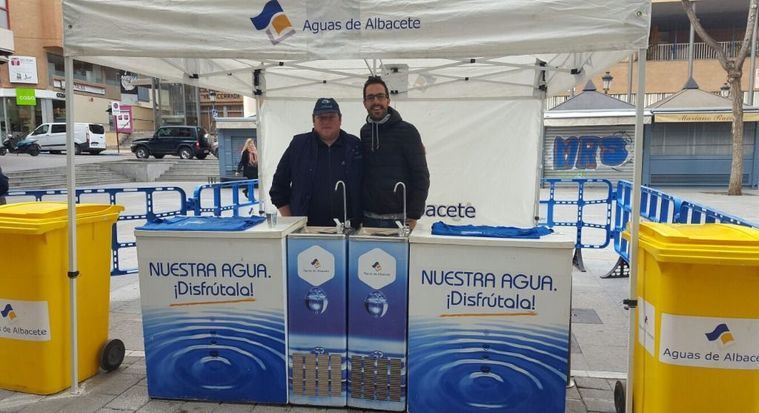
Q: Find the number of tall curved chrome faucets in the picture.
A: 2